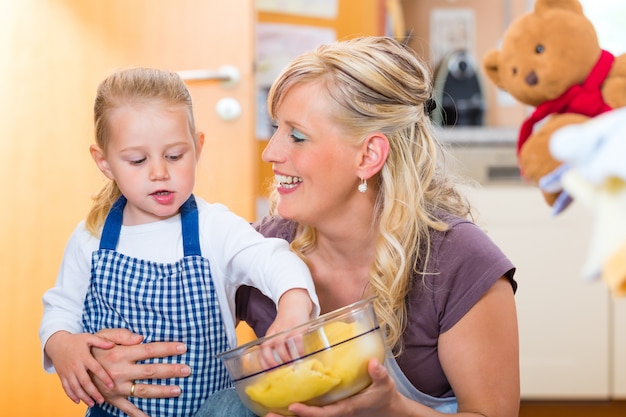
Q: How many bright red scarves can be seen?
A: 1